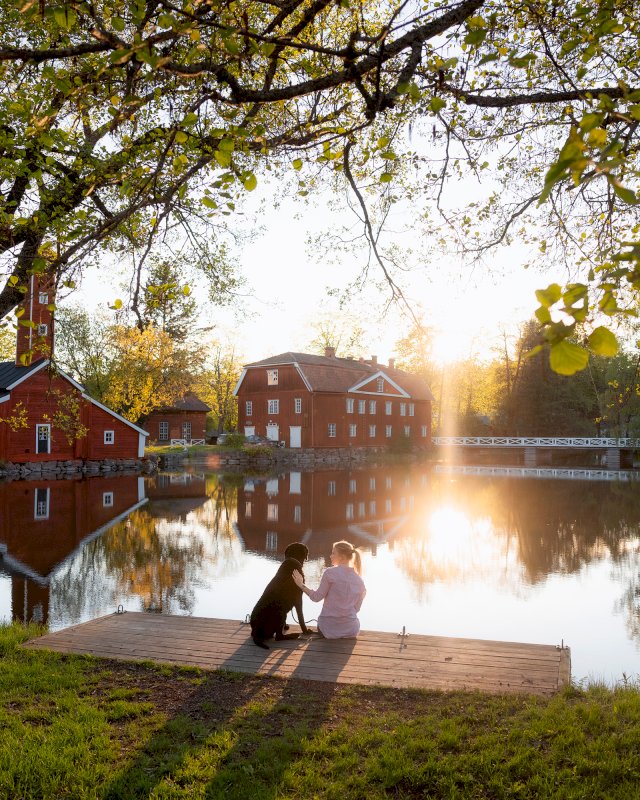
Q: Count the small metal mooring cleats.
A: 4